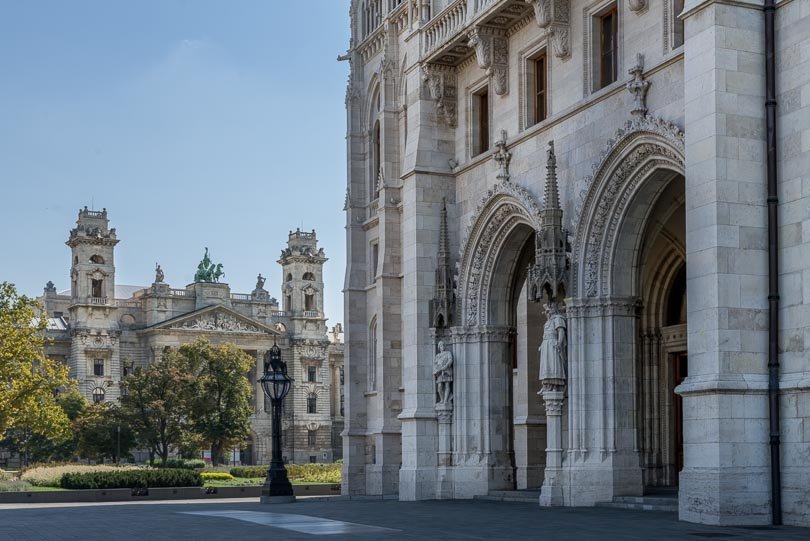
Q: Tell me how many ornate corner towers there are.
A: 2